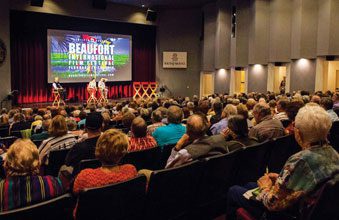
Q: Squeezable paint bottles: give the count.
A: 0